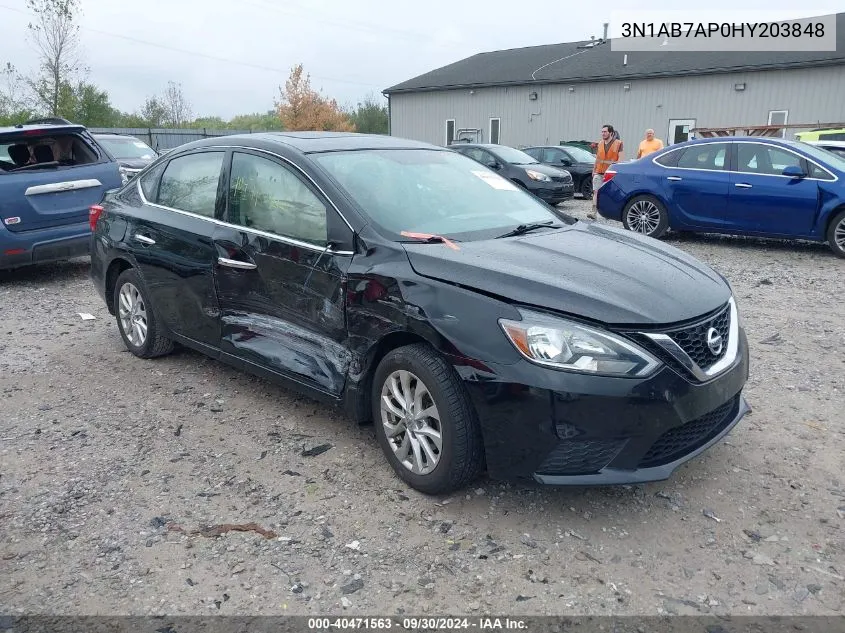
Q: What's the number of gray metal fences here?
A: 1